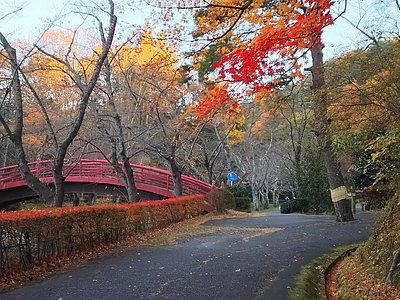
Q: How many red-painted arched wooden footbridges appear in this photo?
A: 1